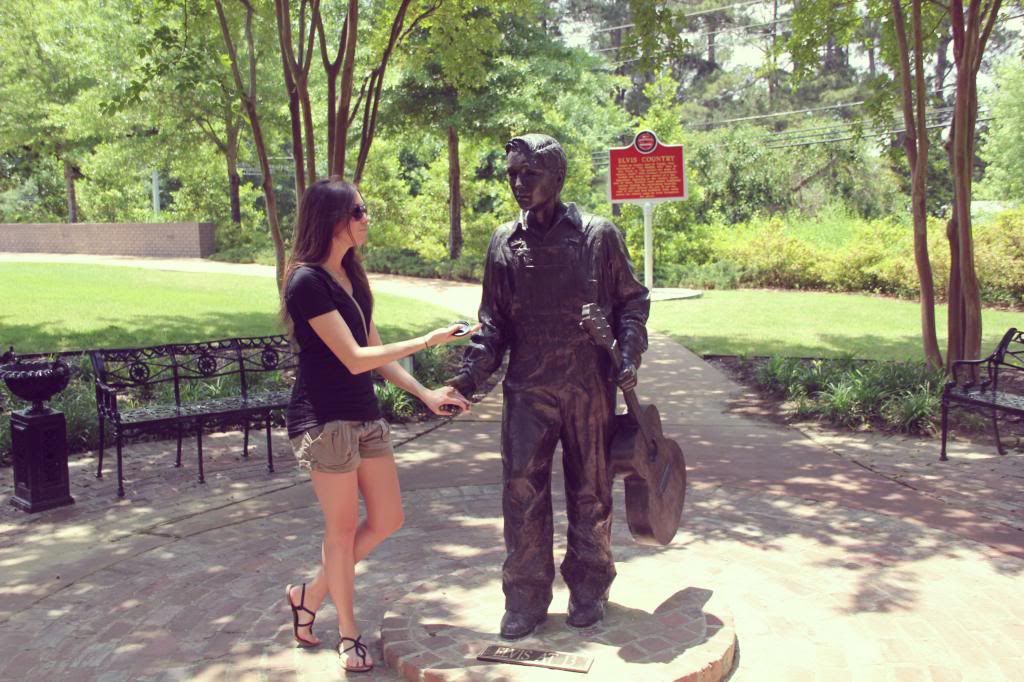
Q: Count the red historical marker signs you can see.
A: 1